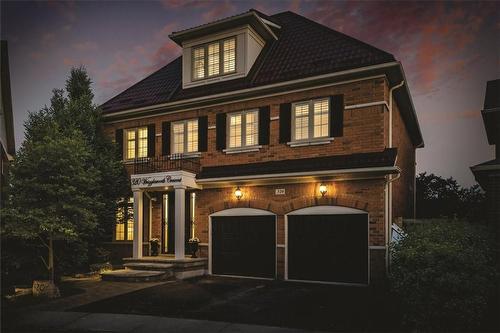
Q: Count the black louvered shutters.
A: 8